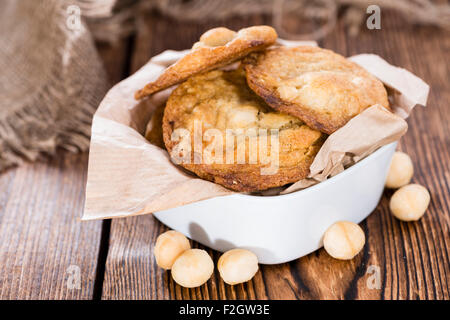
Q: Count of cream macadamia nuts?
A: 6